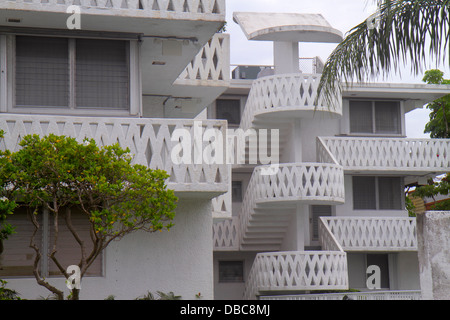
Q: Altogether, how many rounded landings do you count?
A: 3